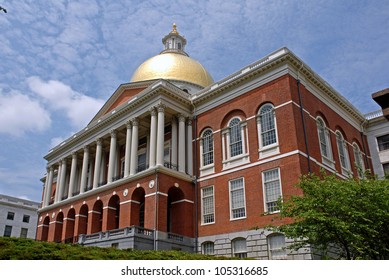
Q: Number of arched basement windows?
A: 3